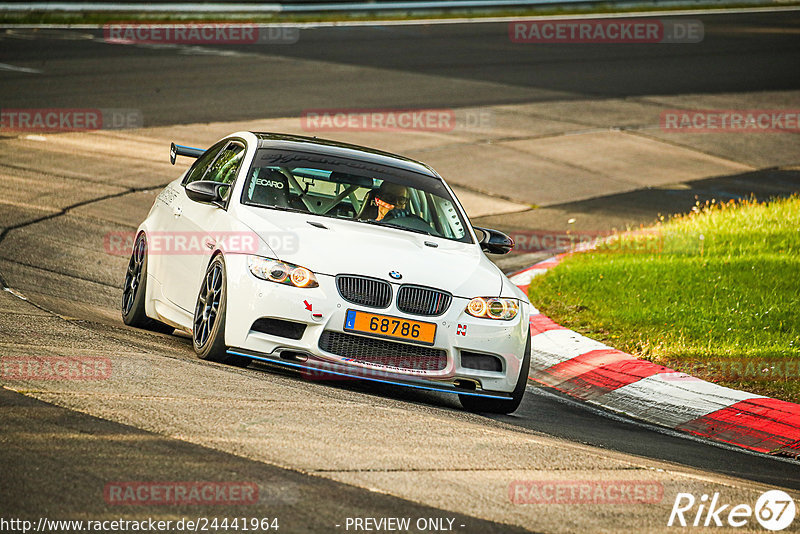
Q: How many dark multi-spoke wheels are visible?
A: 2